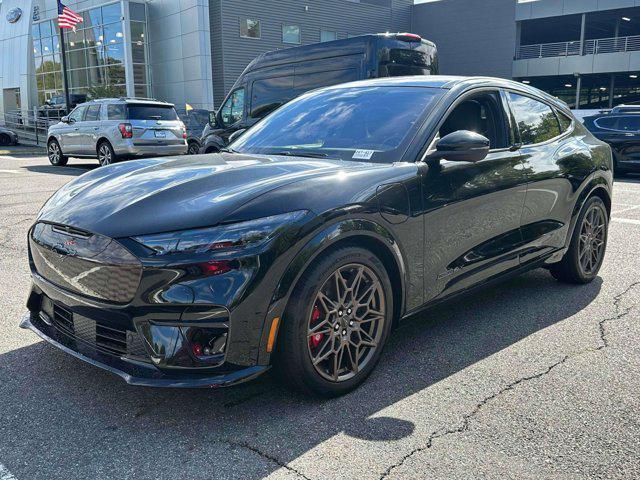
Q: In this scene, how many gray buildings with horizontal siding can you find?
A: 1